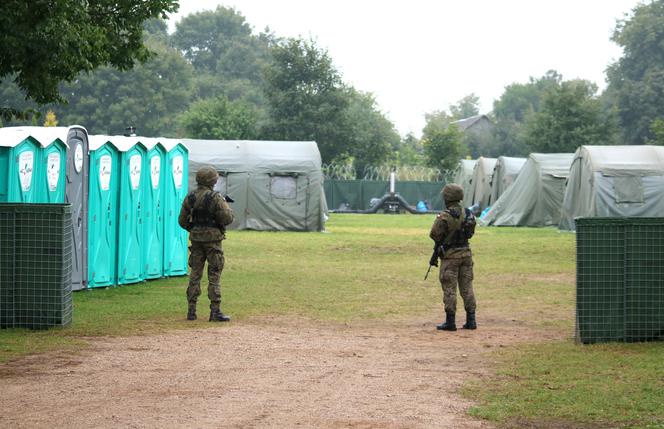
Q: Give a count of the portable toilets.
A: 7